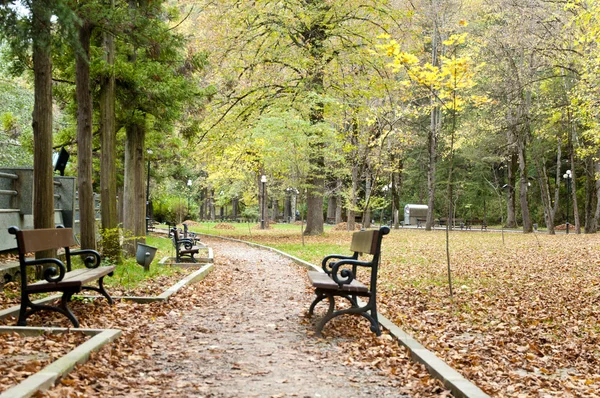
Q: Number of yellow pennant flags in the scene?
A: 0